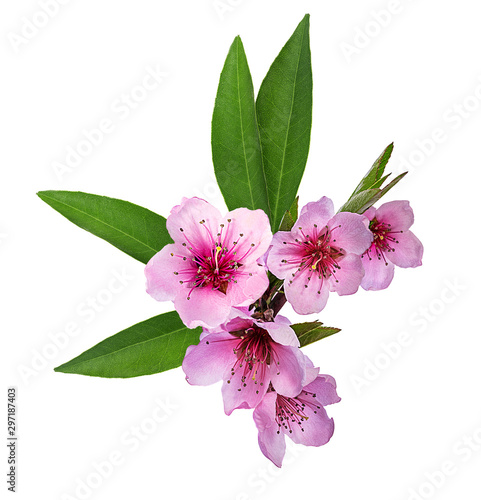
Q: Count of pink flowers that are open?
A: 5